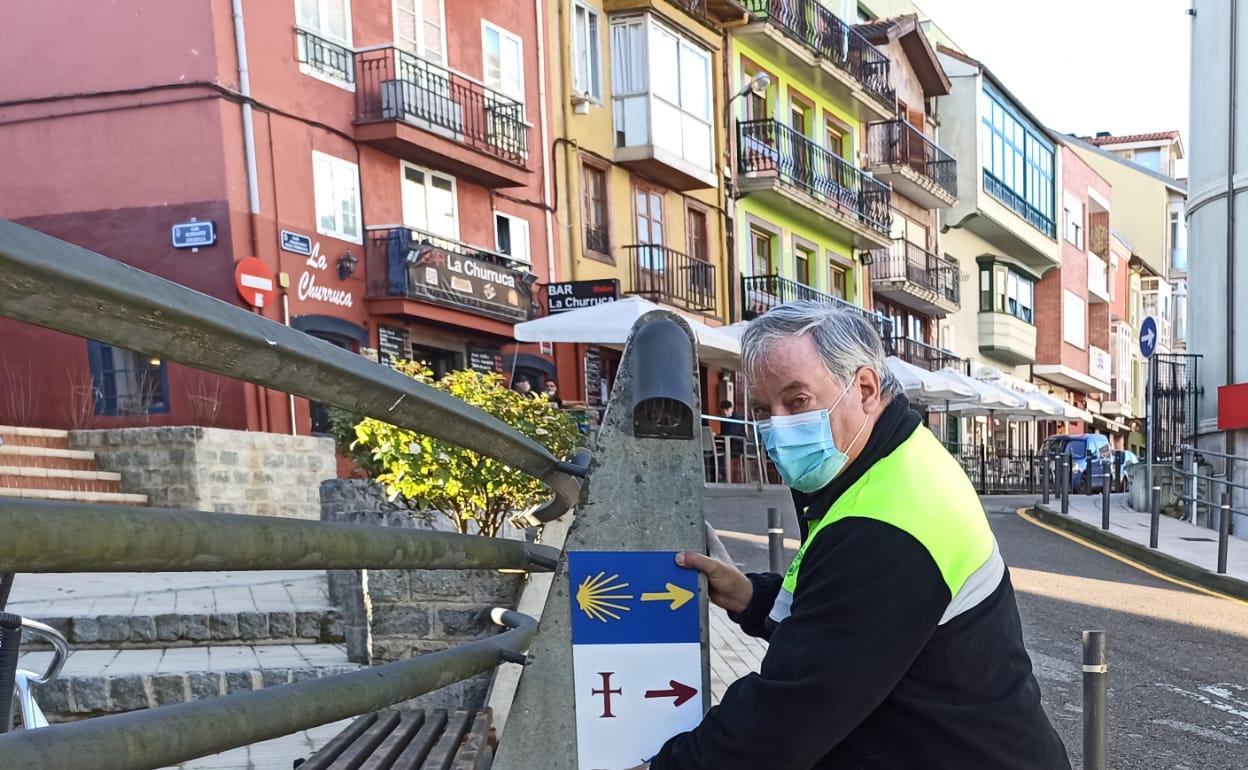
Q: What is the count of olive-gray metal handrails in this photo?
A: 3